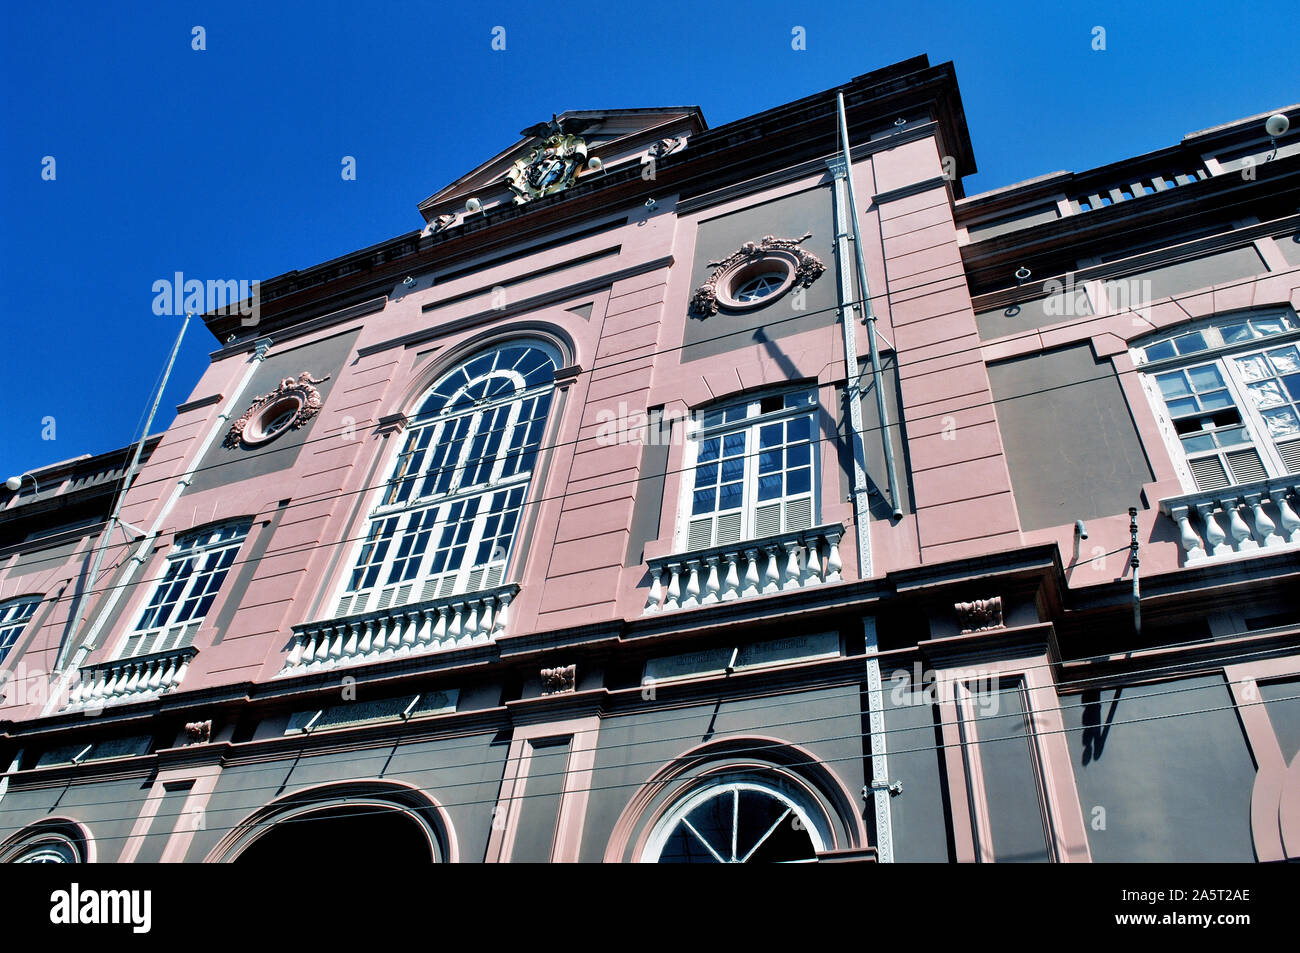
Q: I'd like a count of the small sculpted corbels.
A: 3